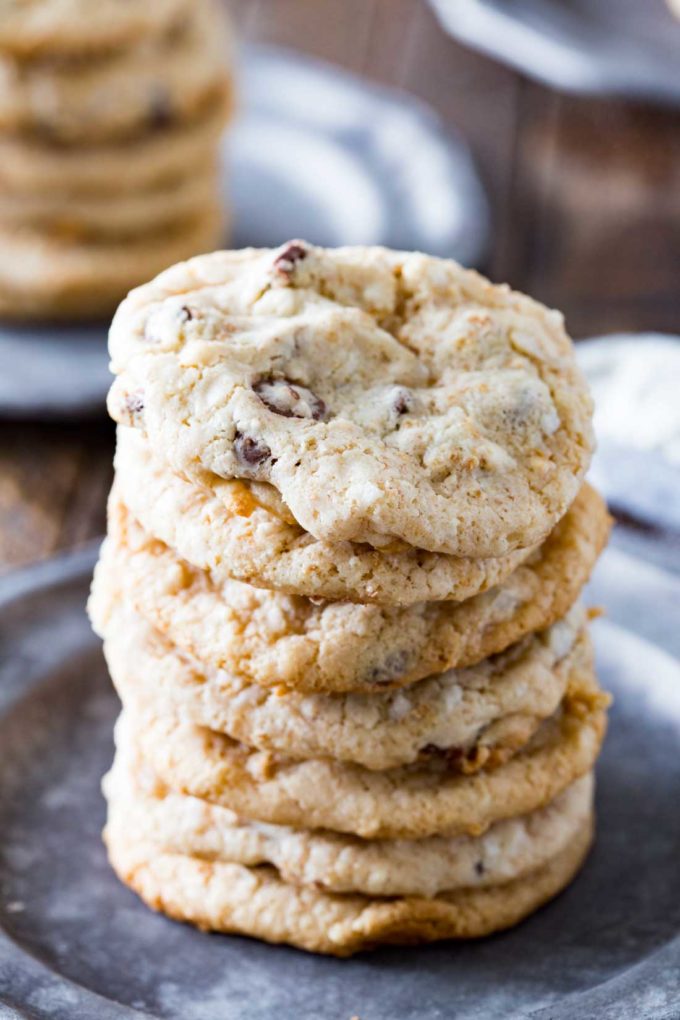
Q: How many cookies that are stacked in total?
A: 7